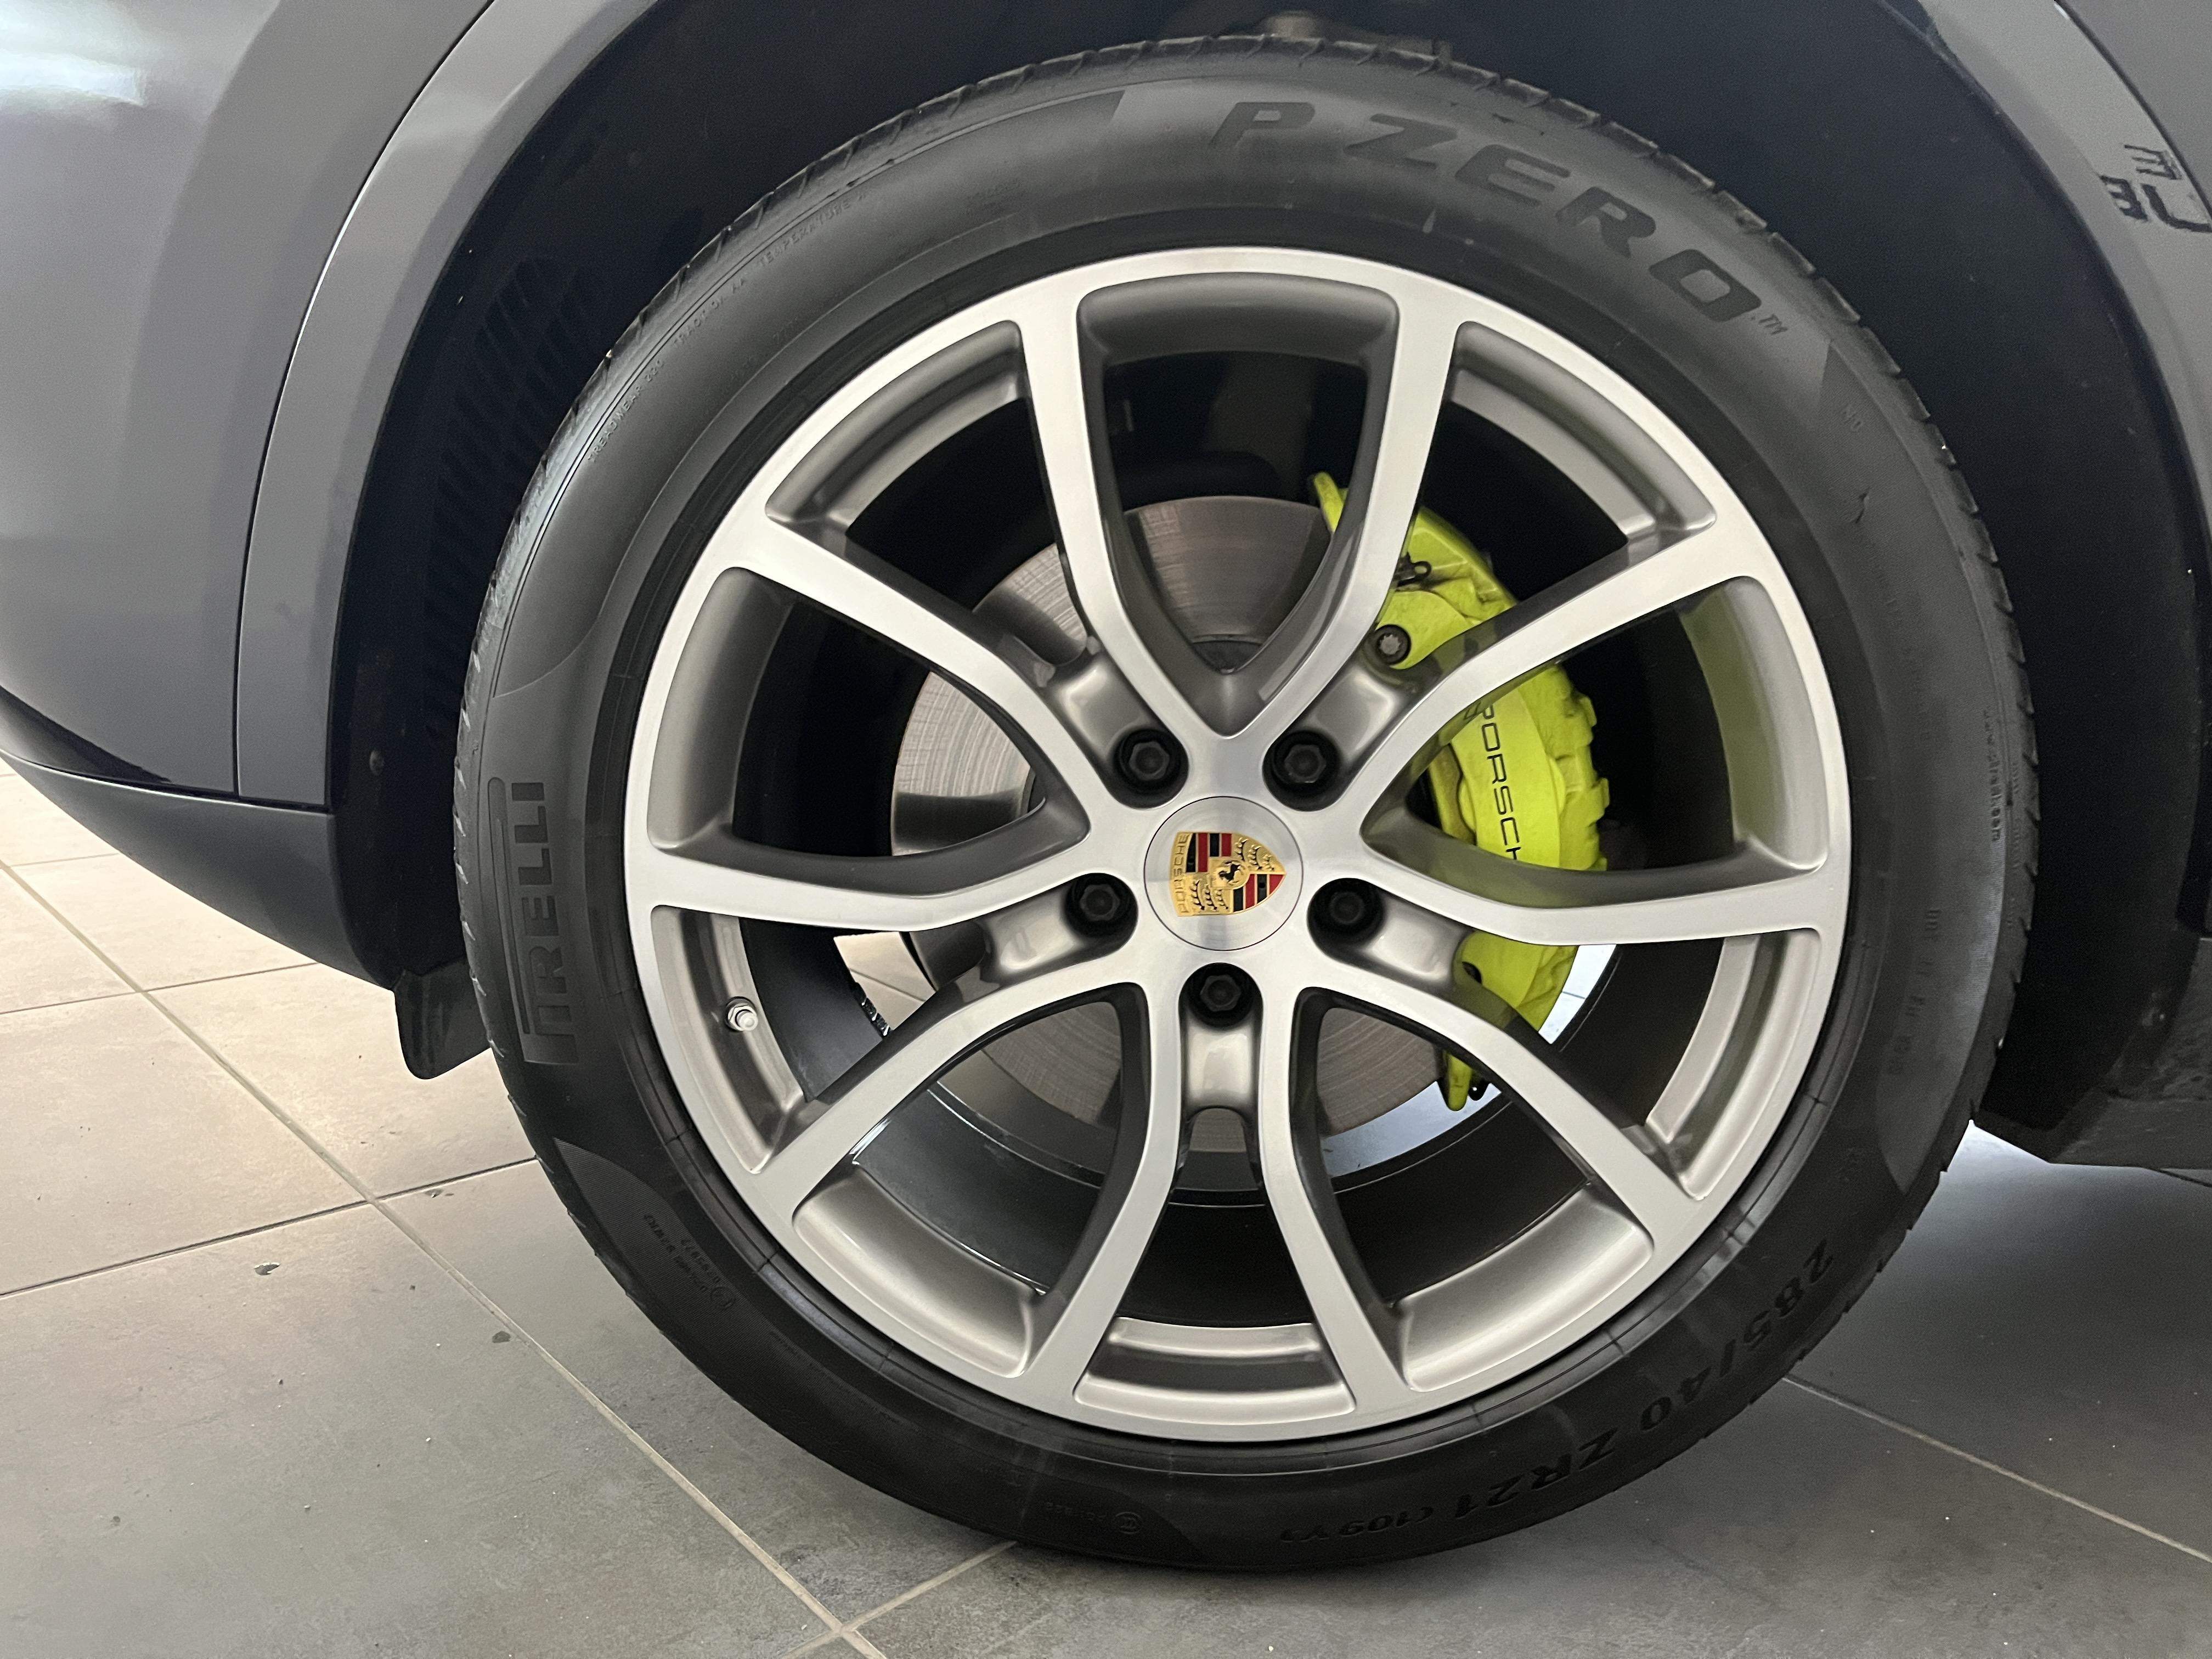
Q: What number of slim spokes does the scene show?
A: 10